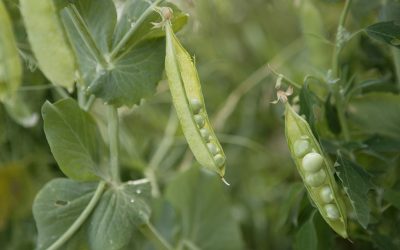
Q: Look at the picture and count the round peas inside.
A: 10